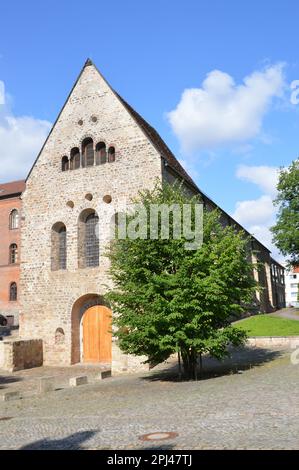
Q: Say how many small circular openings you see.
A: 5